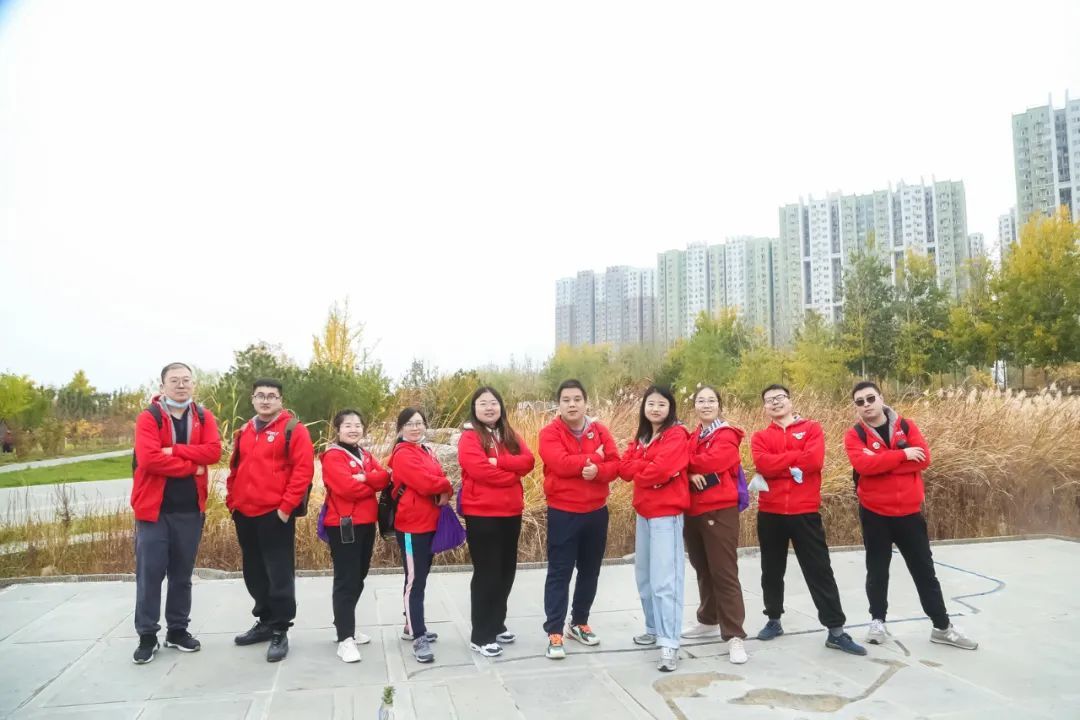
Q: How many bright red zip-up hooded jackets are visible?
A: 10